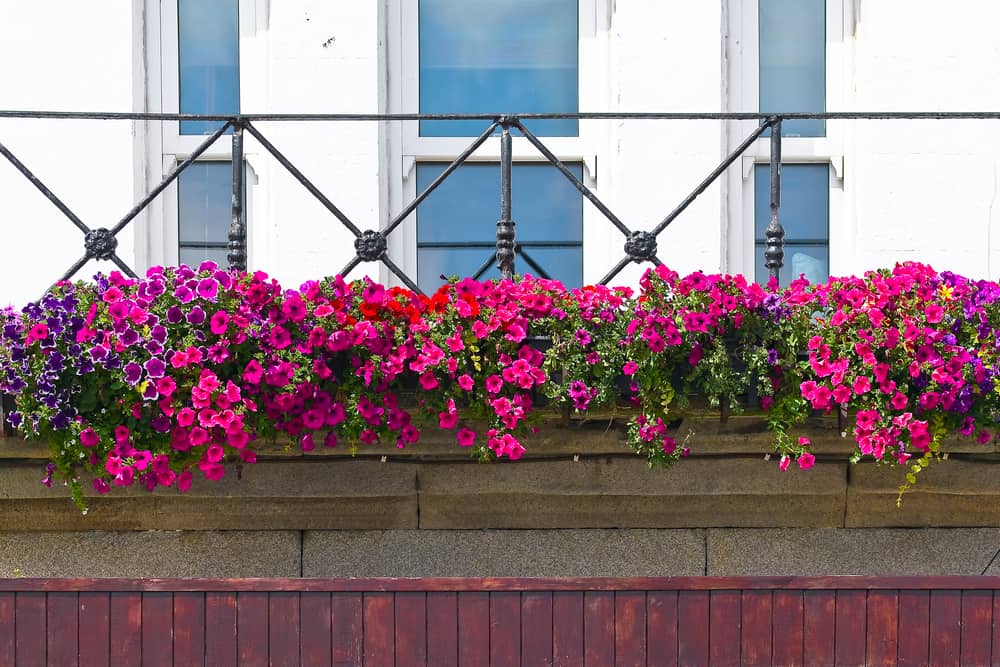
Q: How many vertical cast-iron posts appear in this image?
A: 3